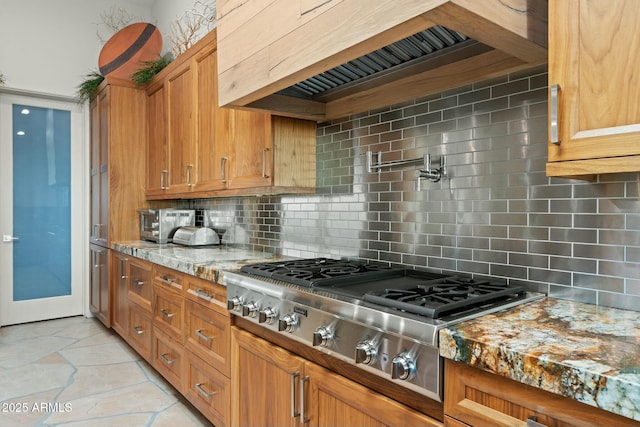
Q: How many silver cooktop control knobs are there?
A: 7